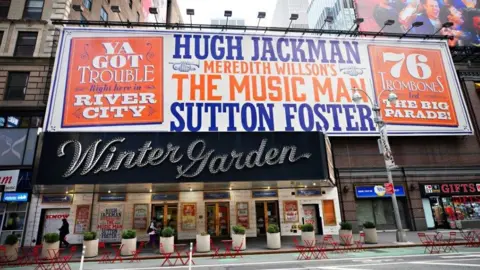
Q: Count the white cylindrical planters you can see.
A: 11